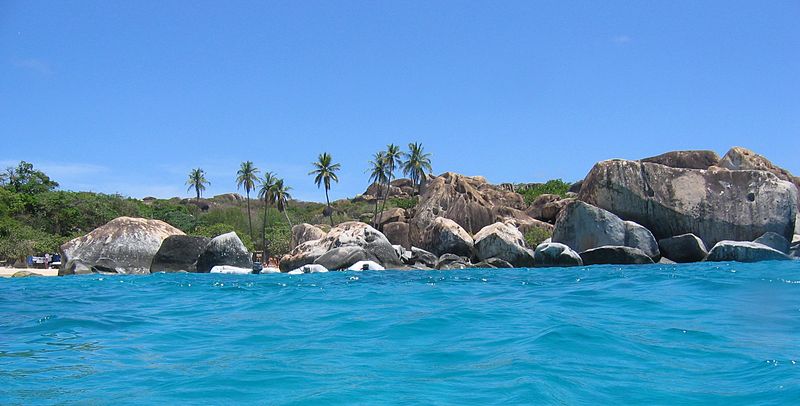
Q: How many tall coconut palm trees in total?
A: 8